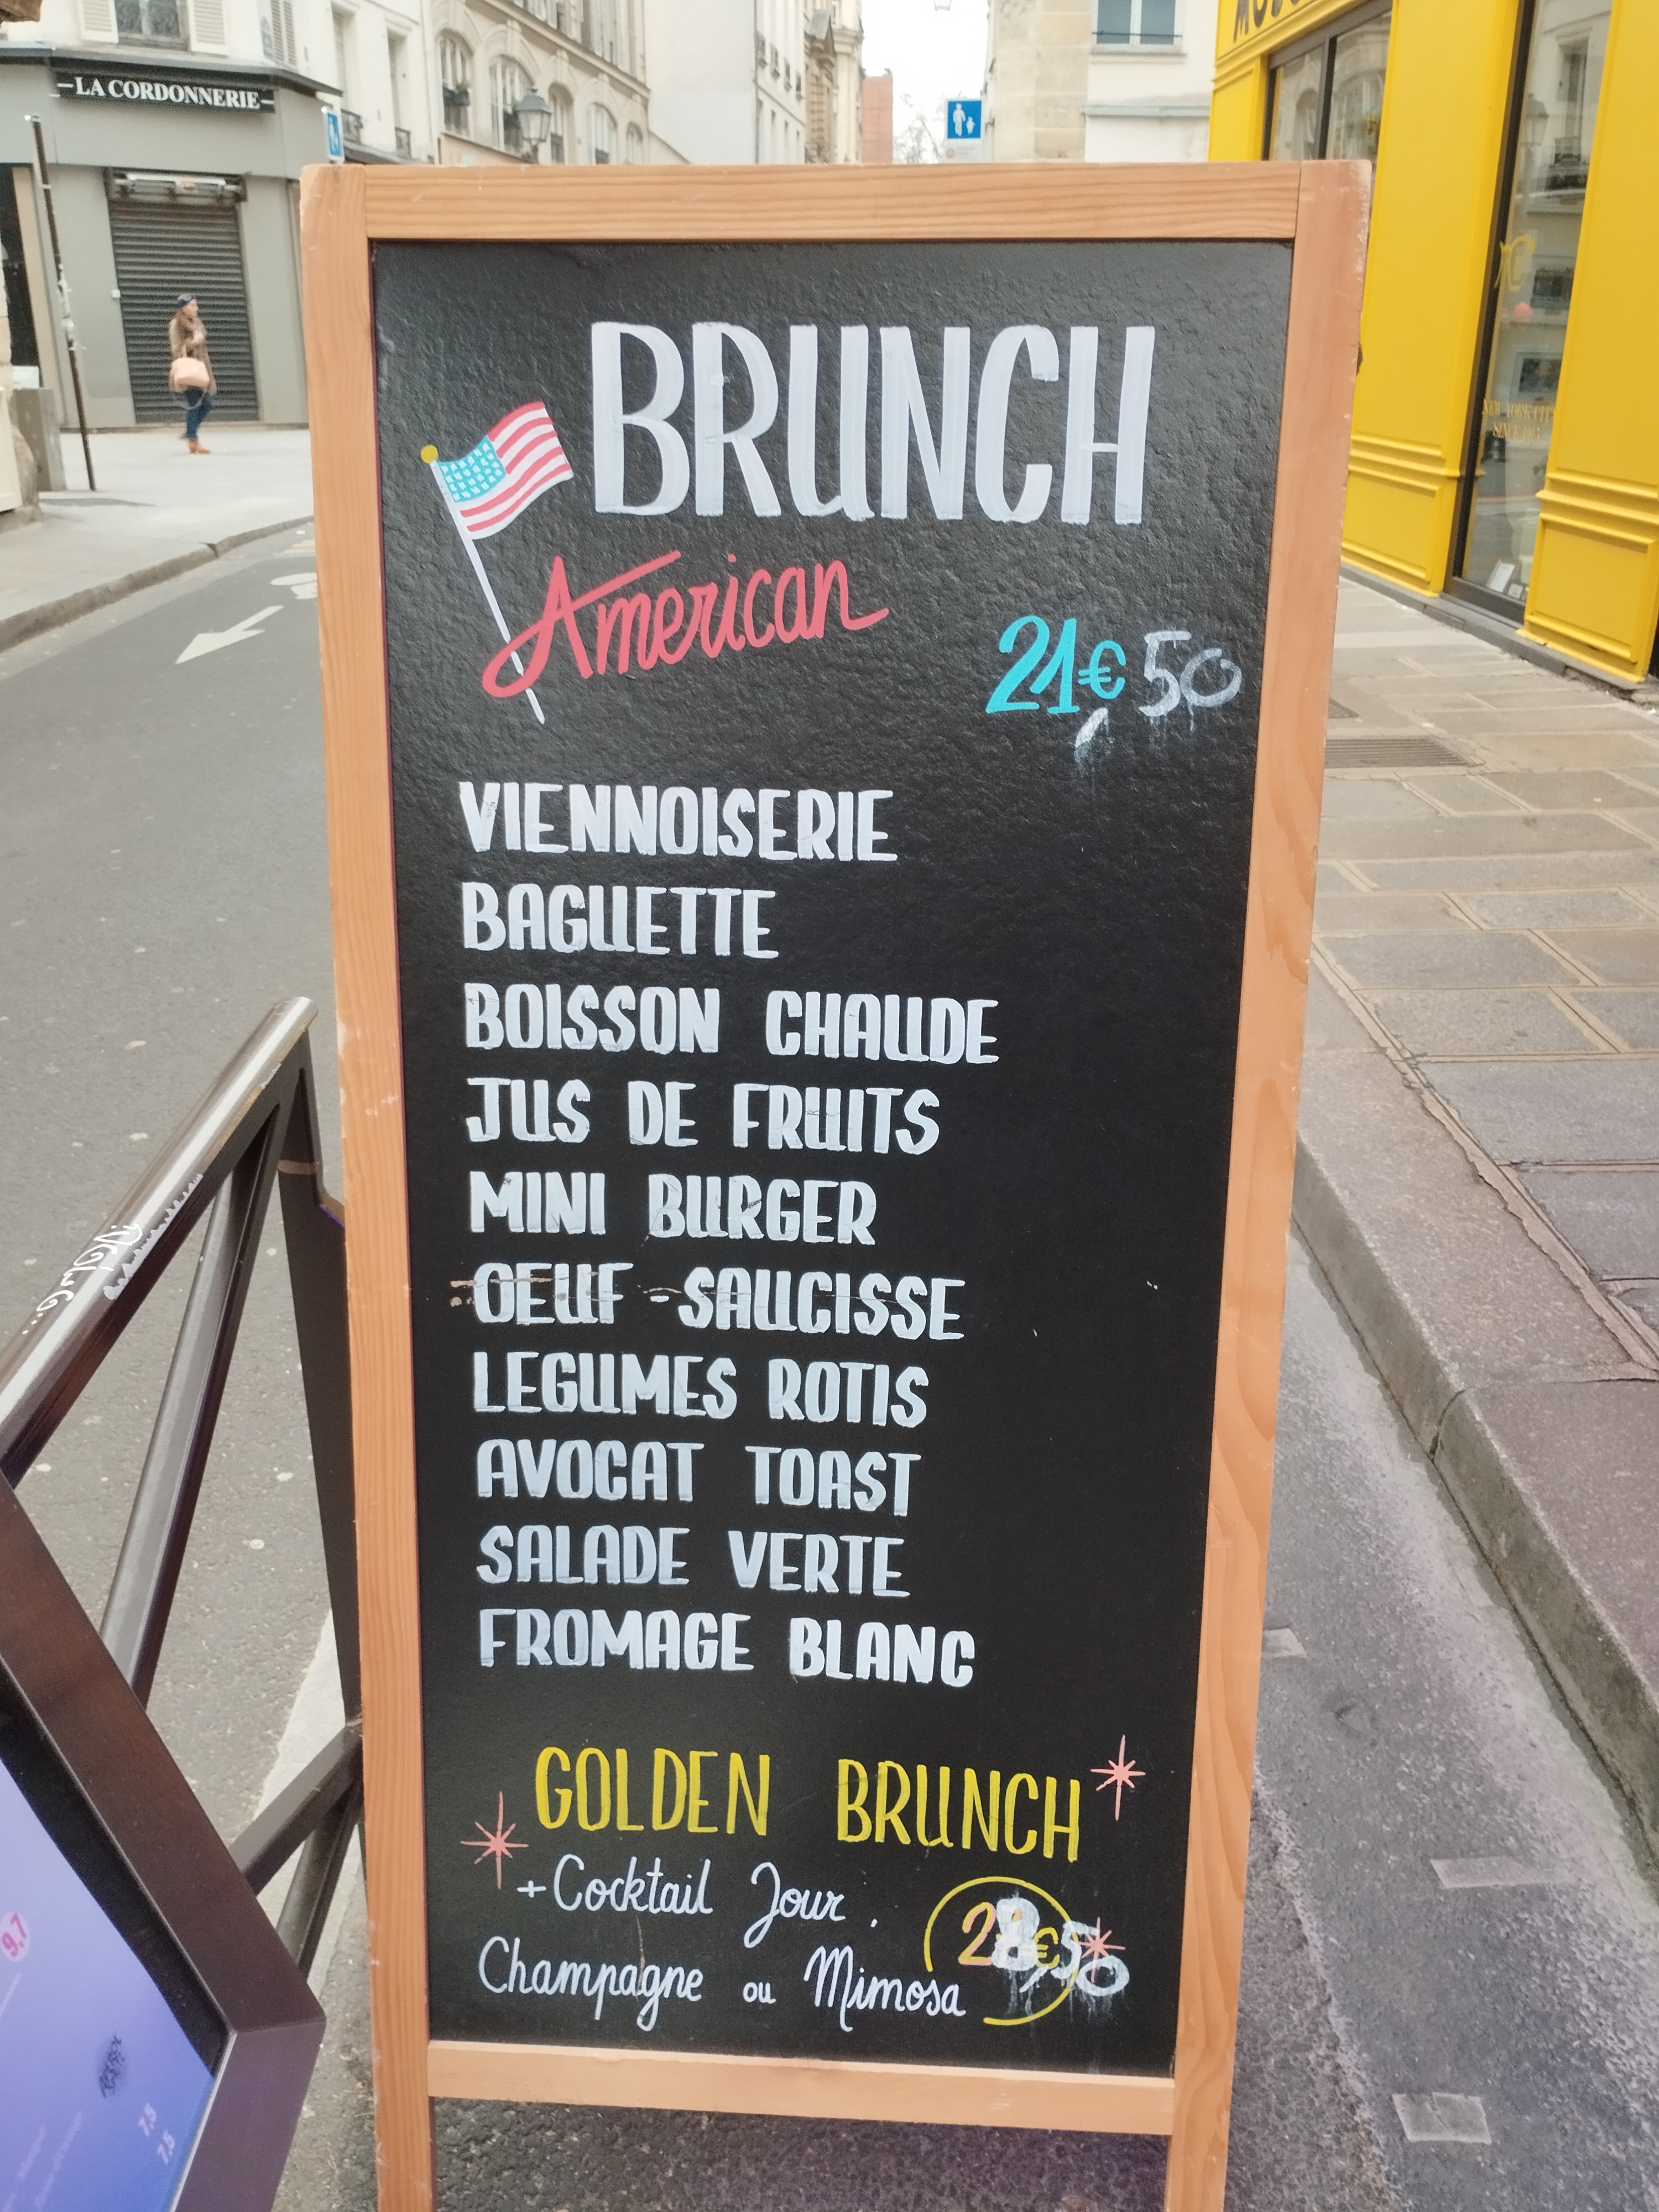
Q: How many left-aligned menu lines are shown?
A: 10